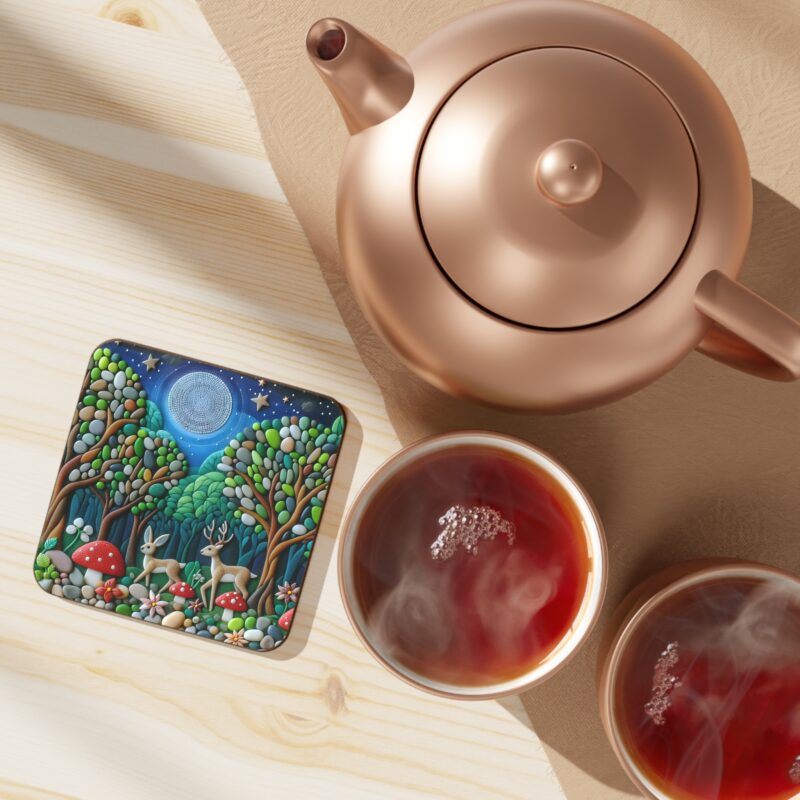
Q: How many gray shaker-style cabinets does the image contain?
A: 0